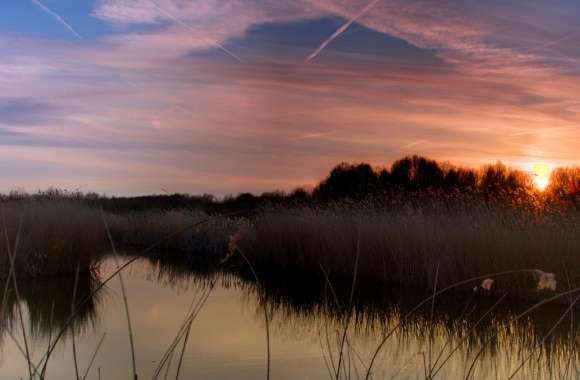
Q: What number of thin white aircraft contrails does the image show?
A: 3